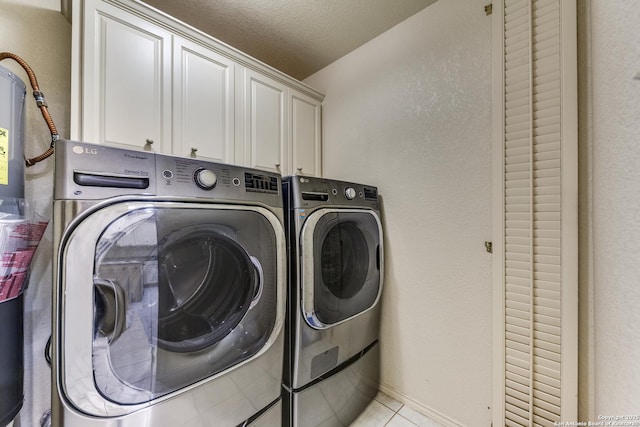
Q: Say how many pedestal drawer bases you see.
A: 2